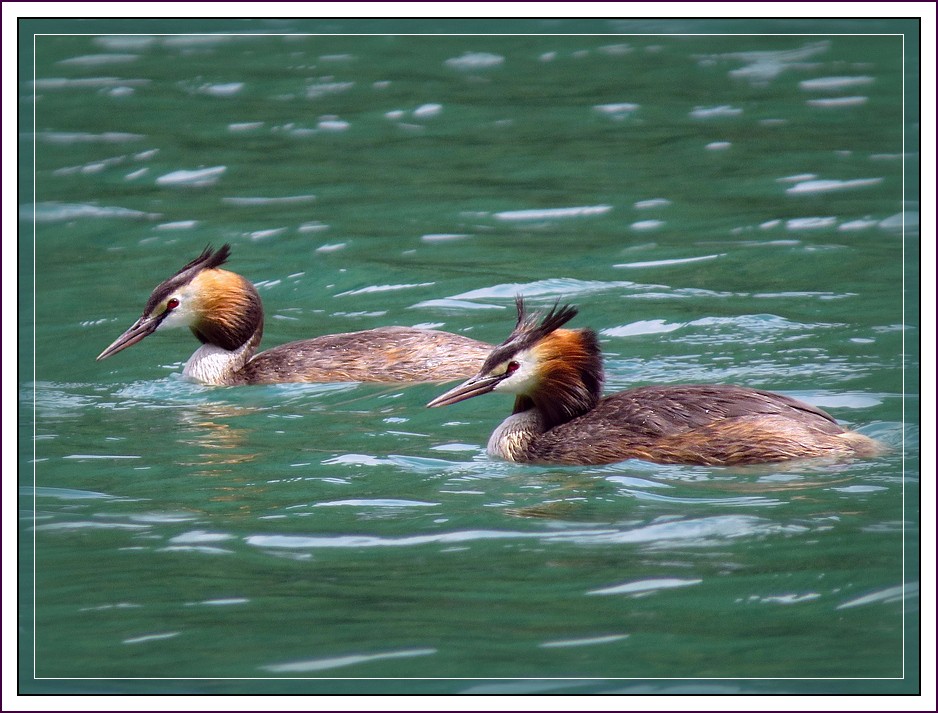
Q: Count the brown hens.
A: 2